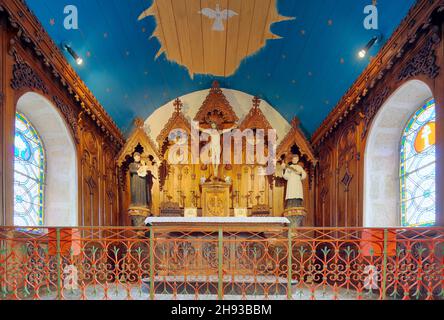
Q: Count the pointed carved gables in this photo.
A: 5